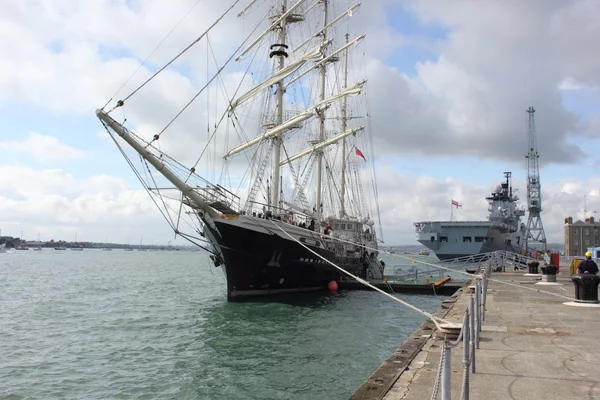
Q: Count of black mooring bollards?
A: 3